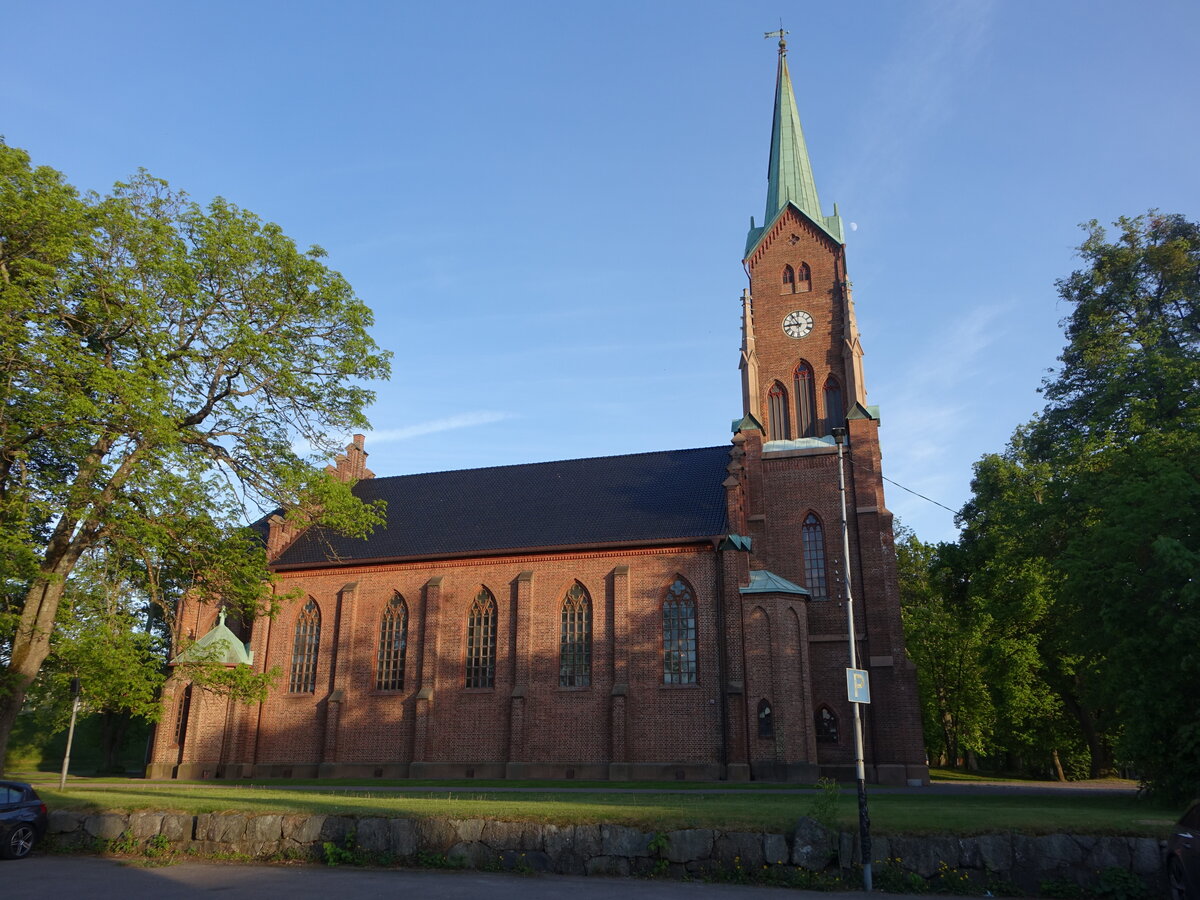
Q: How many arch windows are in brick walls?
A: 14